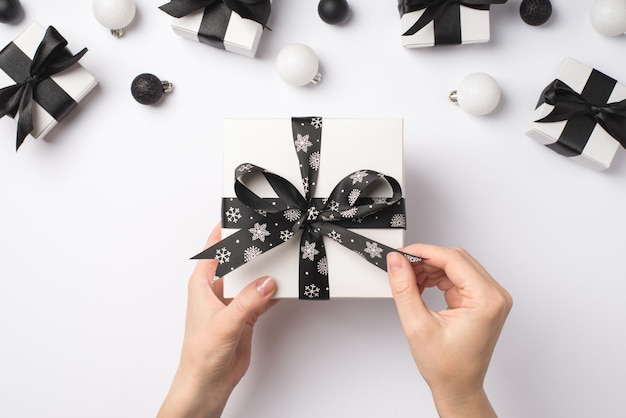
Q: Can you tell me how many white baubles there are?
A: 4